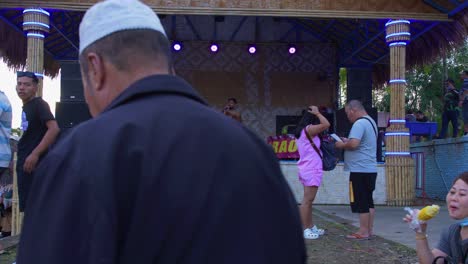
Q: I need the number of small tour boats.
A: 0